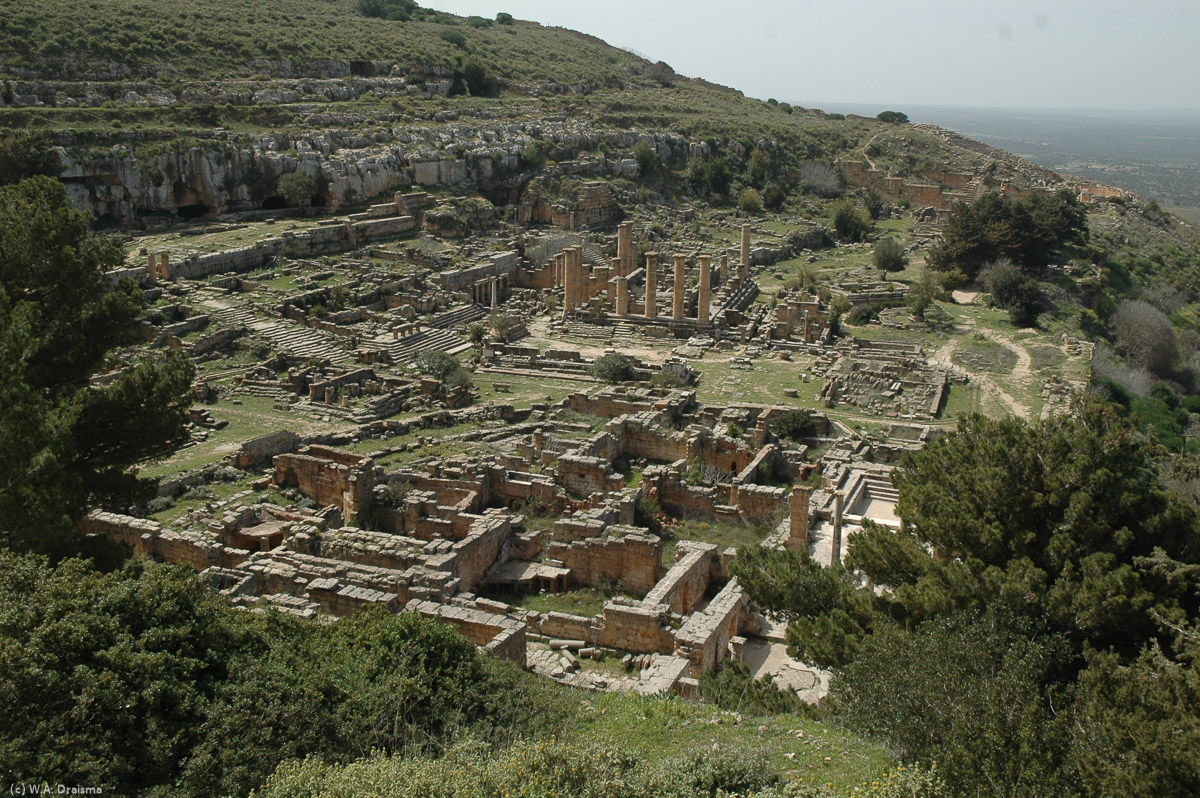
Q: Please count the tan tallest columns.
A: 8